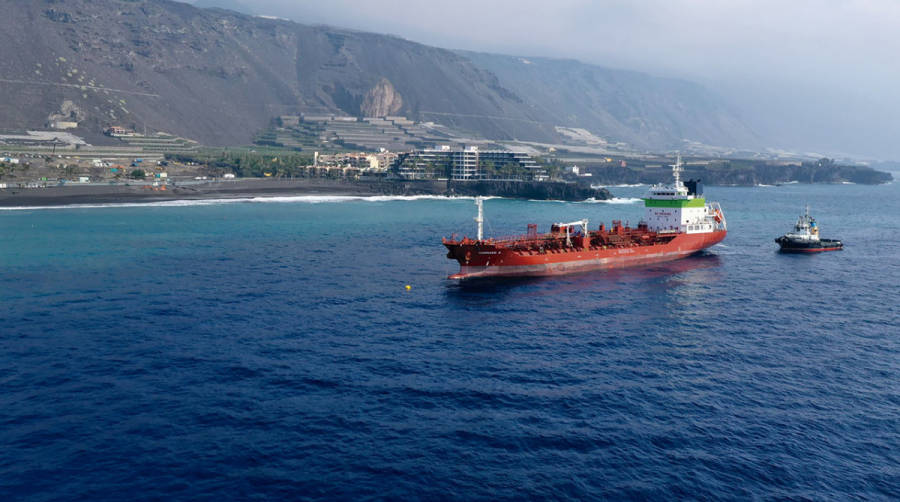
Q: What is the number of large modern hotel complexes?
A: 1